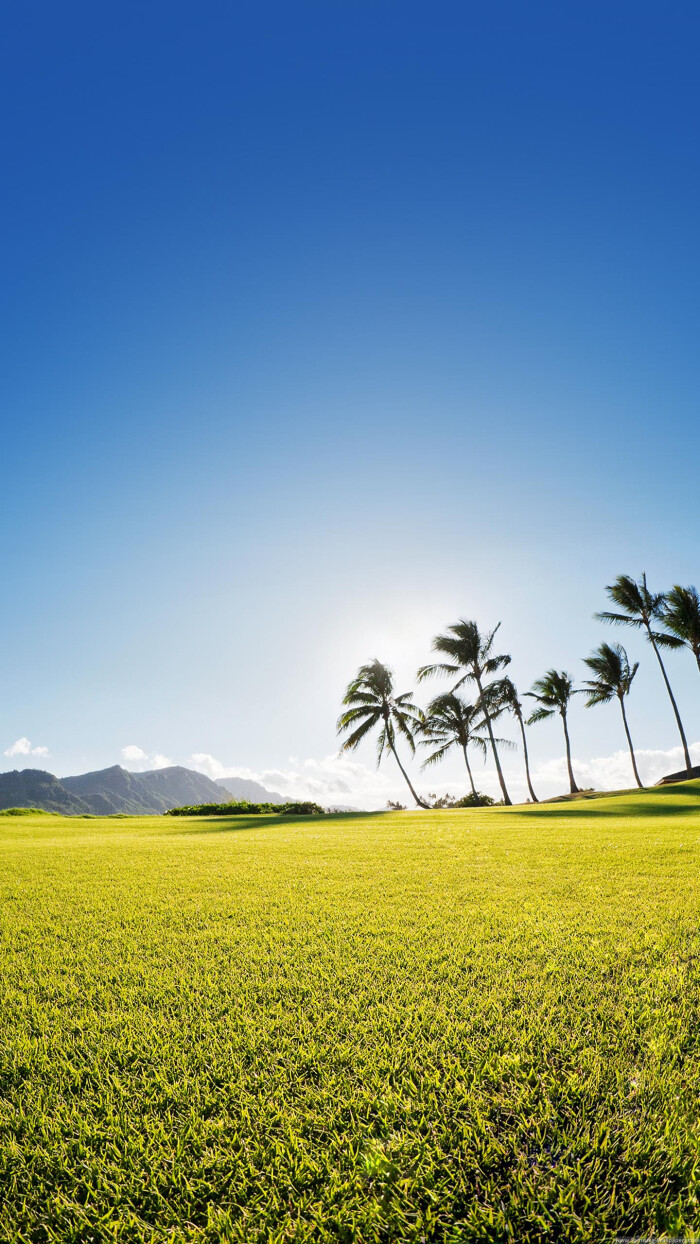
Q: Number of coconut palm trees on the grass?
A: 8